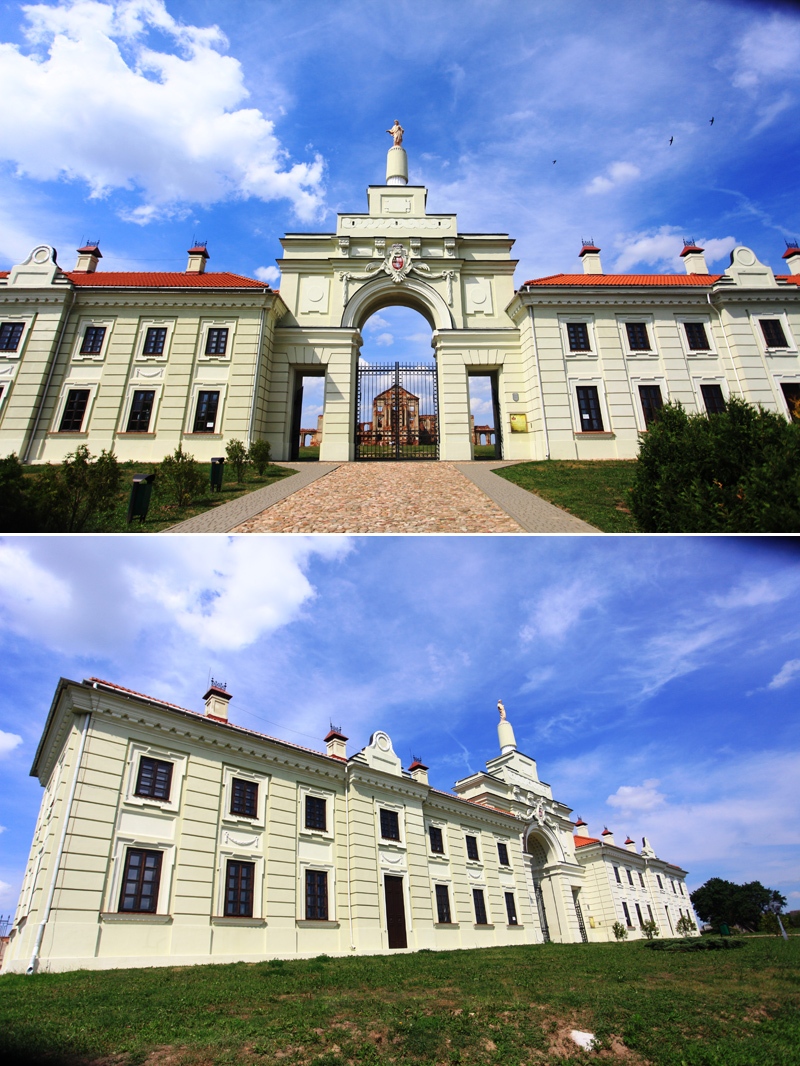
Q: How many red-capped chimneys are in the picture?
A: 11